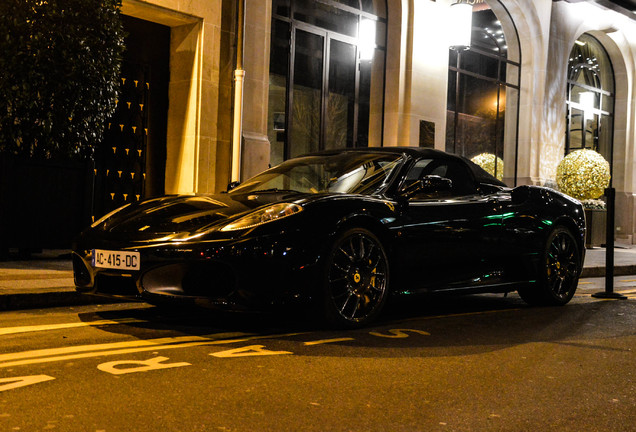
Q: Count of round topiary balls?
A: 2